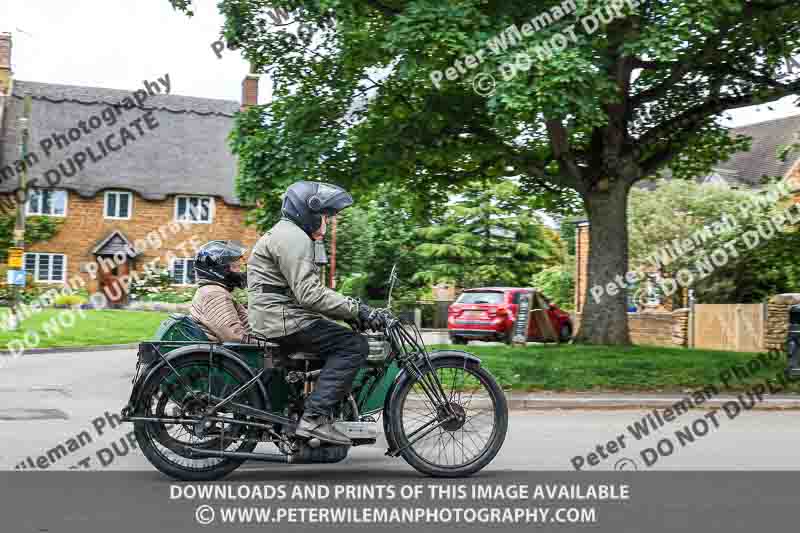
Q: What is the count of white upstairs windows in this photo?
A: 3